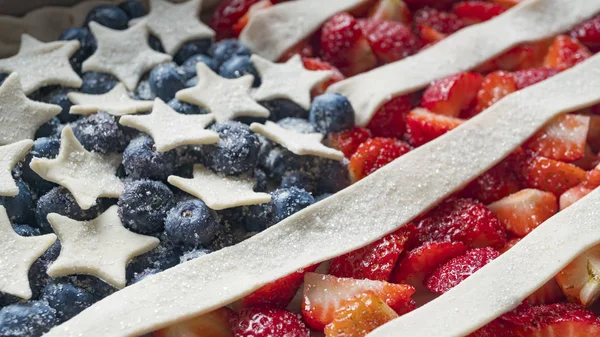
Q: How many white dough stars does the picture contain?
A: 14